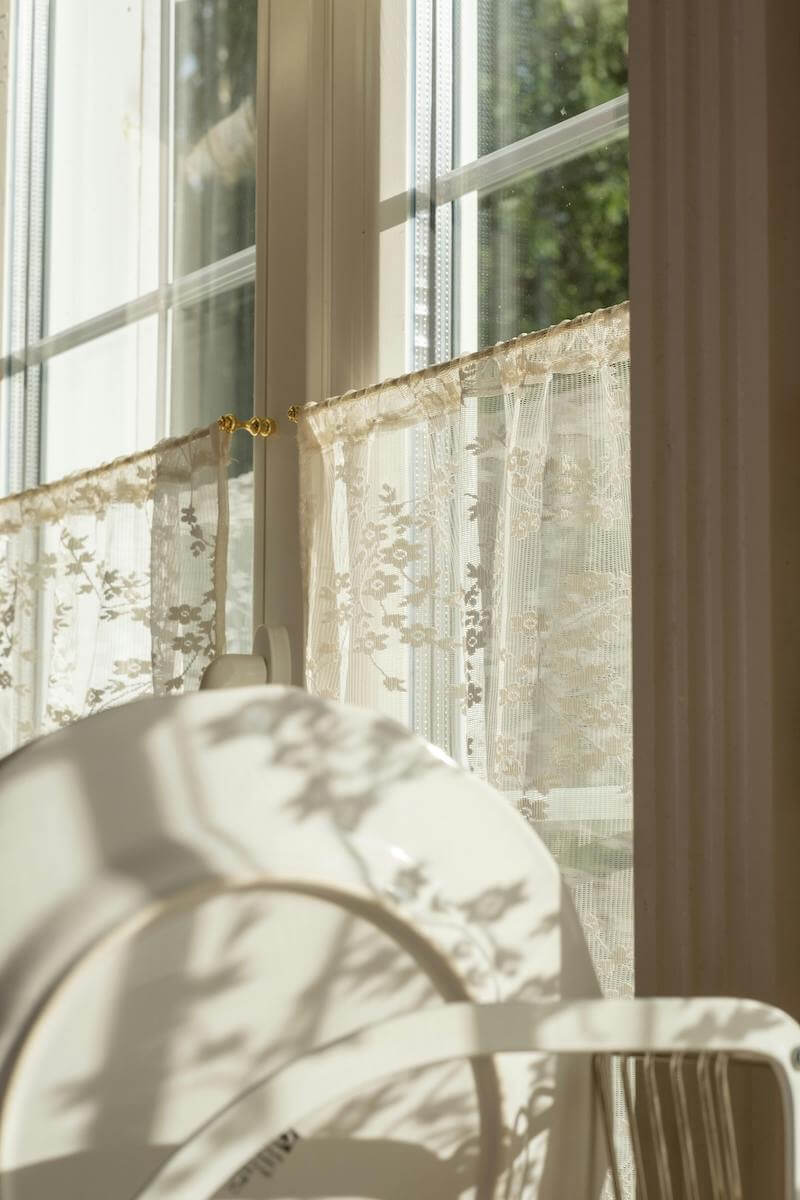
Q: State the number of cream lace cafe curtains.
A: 2